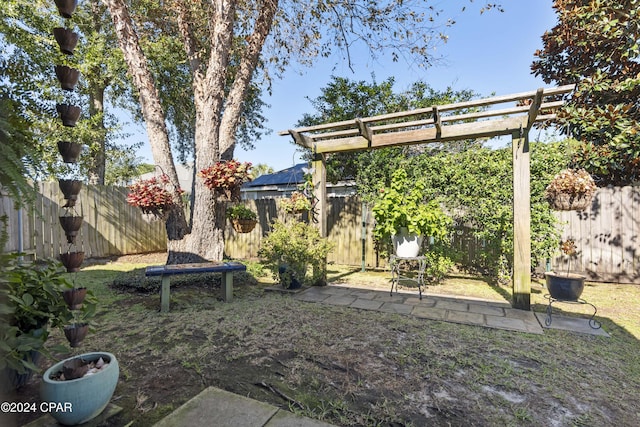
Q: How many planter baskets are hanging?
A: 5